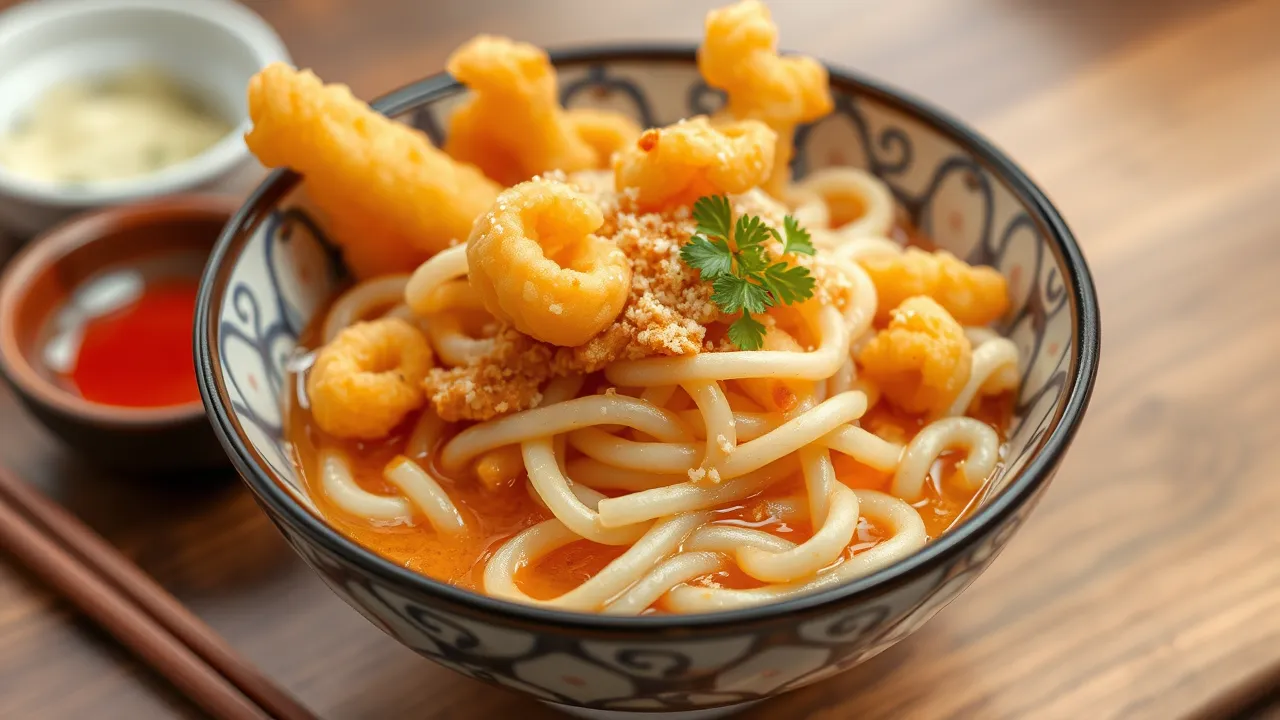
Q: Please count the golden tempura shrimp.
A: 8